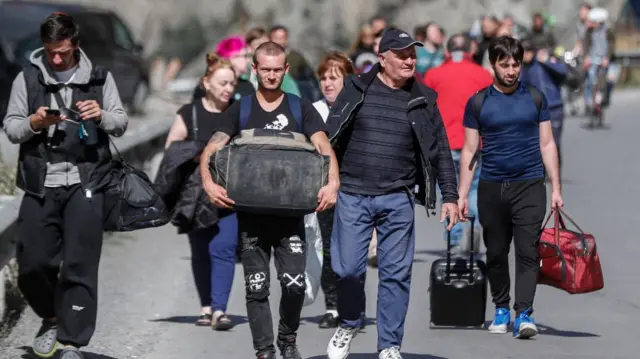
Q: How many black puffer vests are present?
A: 1